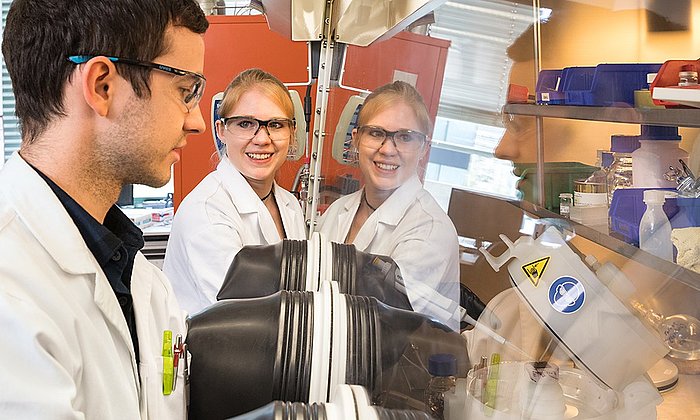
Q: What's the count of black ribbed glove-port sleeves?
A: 3